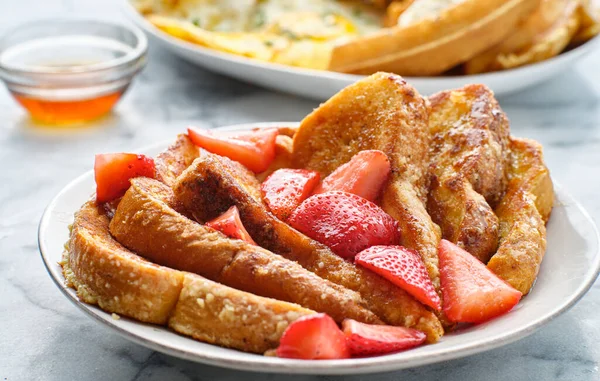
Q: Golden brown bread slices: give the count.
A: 6